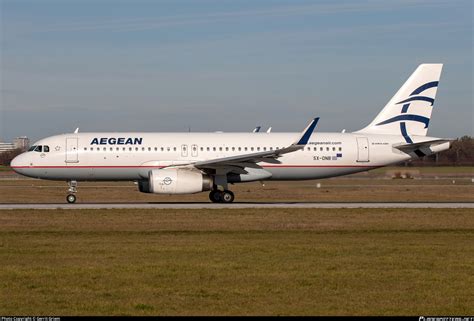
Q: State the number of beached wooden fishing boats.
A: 0